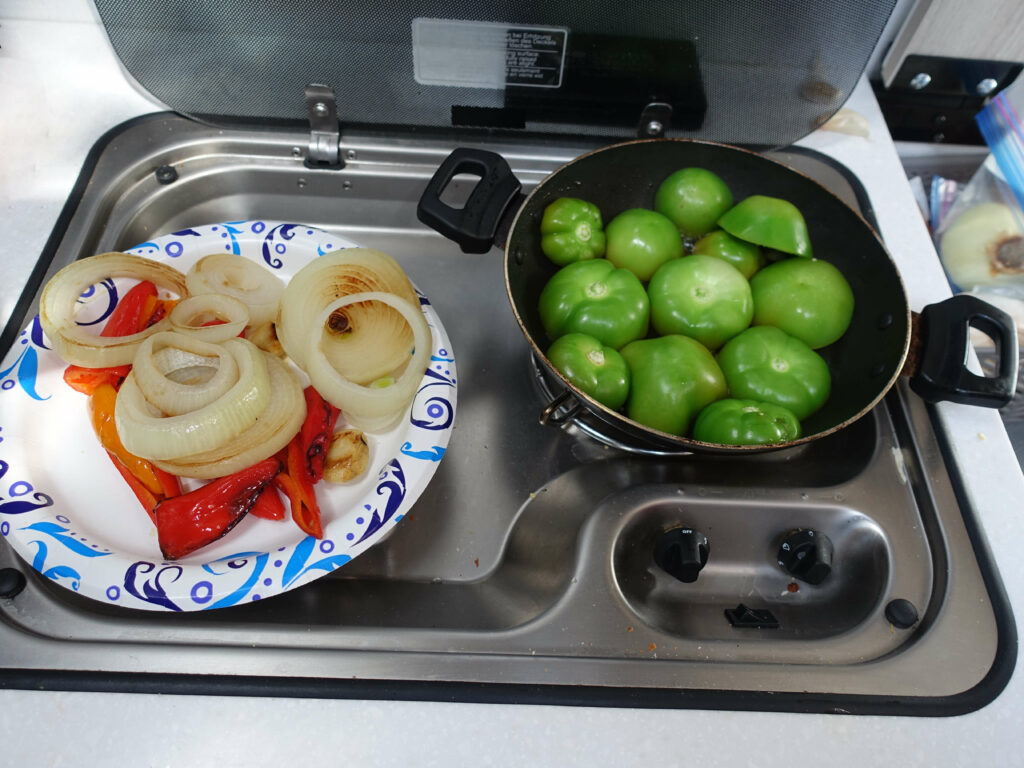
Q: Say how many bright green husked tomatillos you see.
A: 12